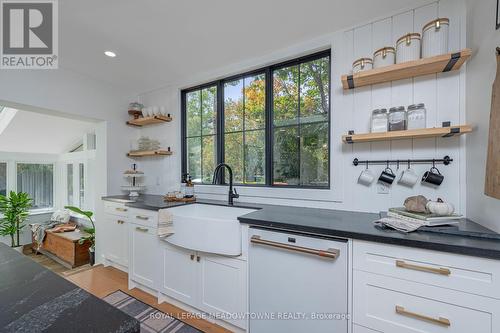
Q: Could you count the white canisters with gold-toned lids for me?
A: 4